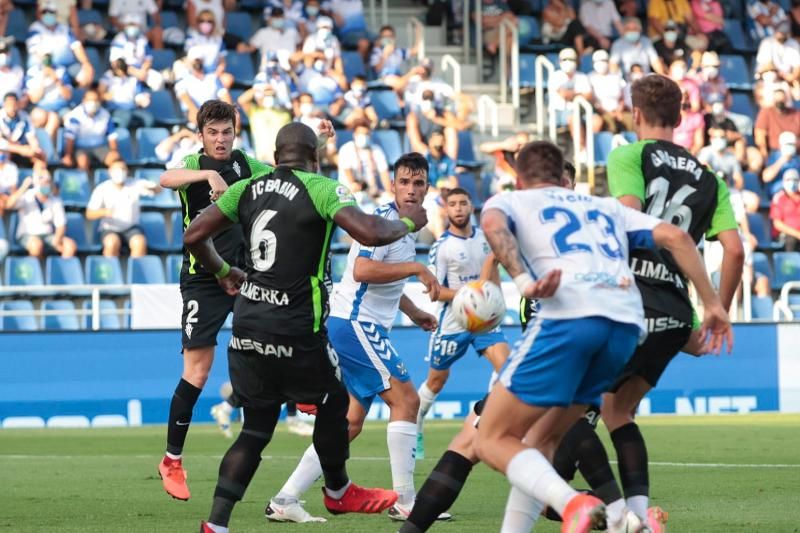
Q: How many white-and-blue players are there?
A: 3